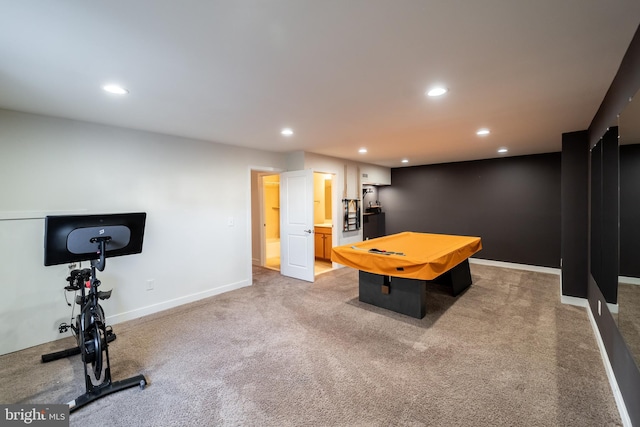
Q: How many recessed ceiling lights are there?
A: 7